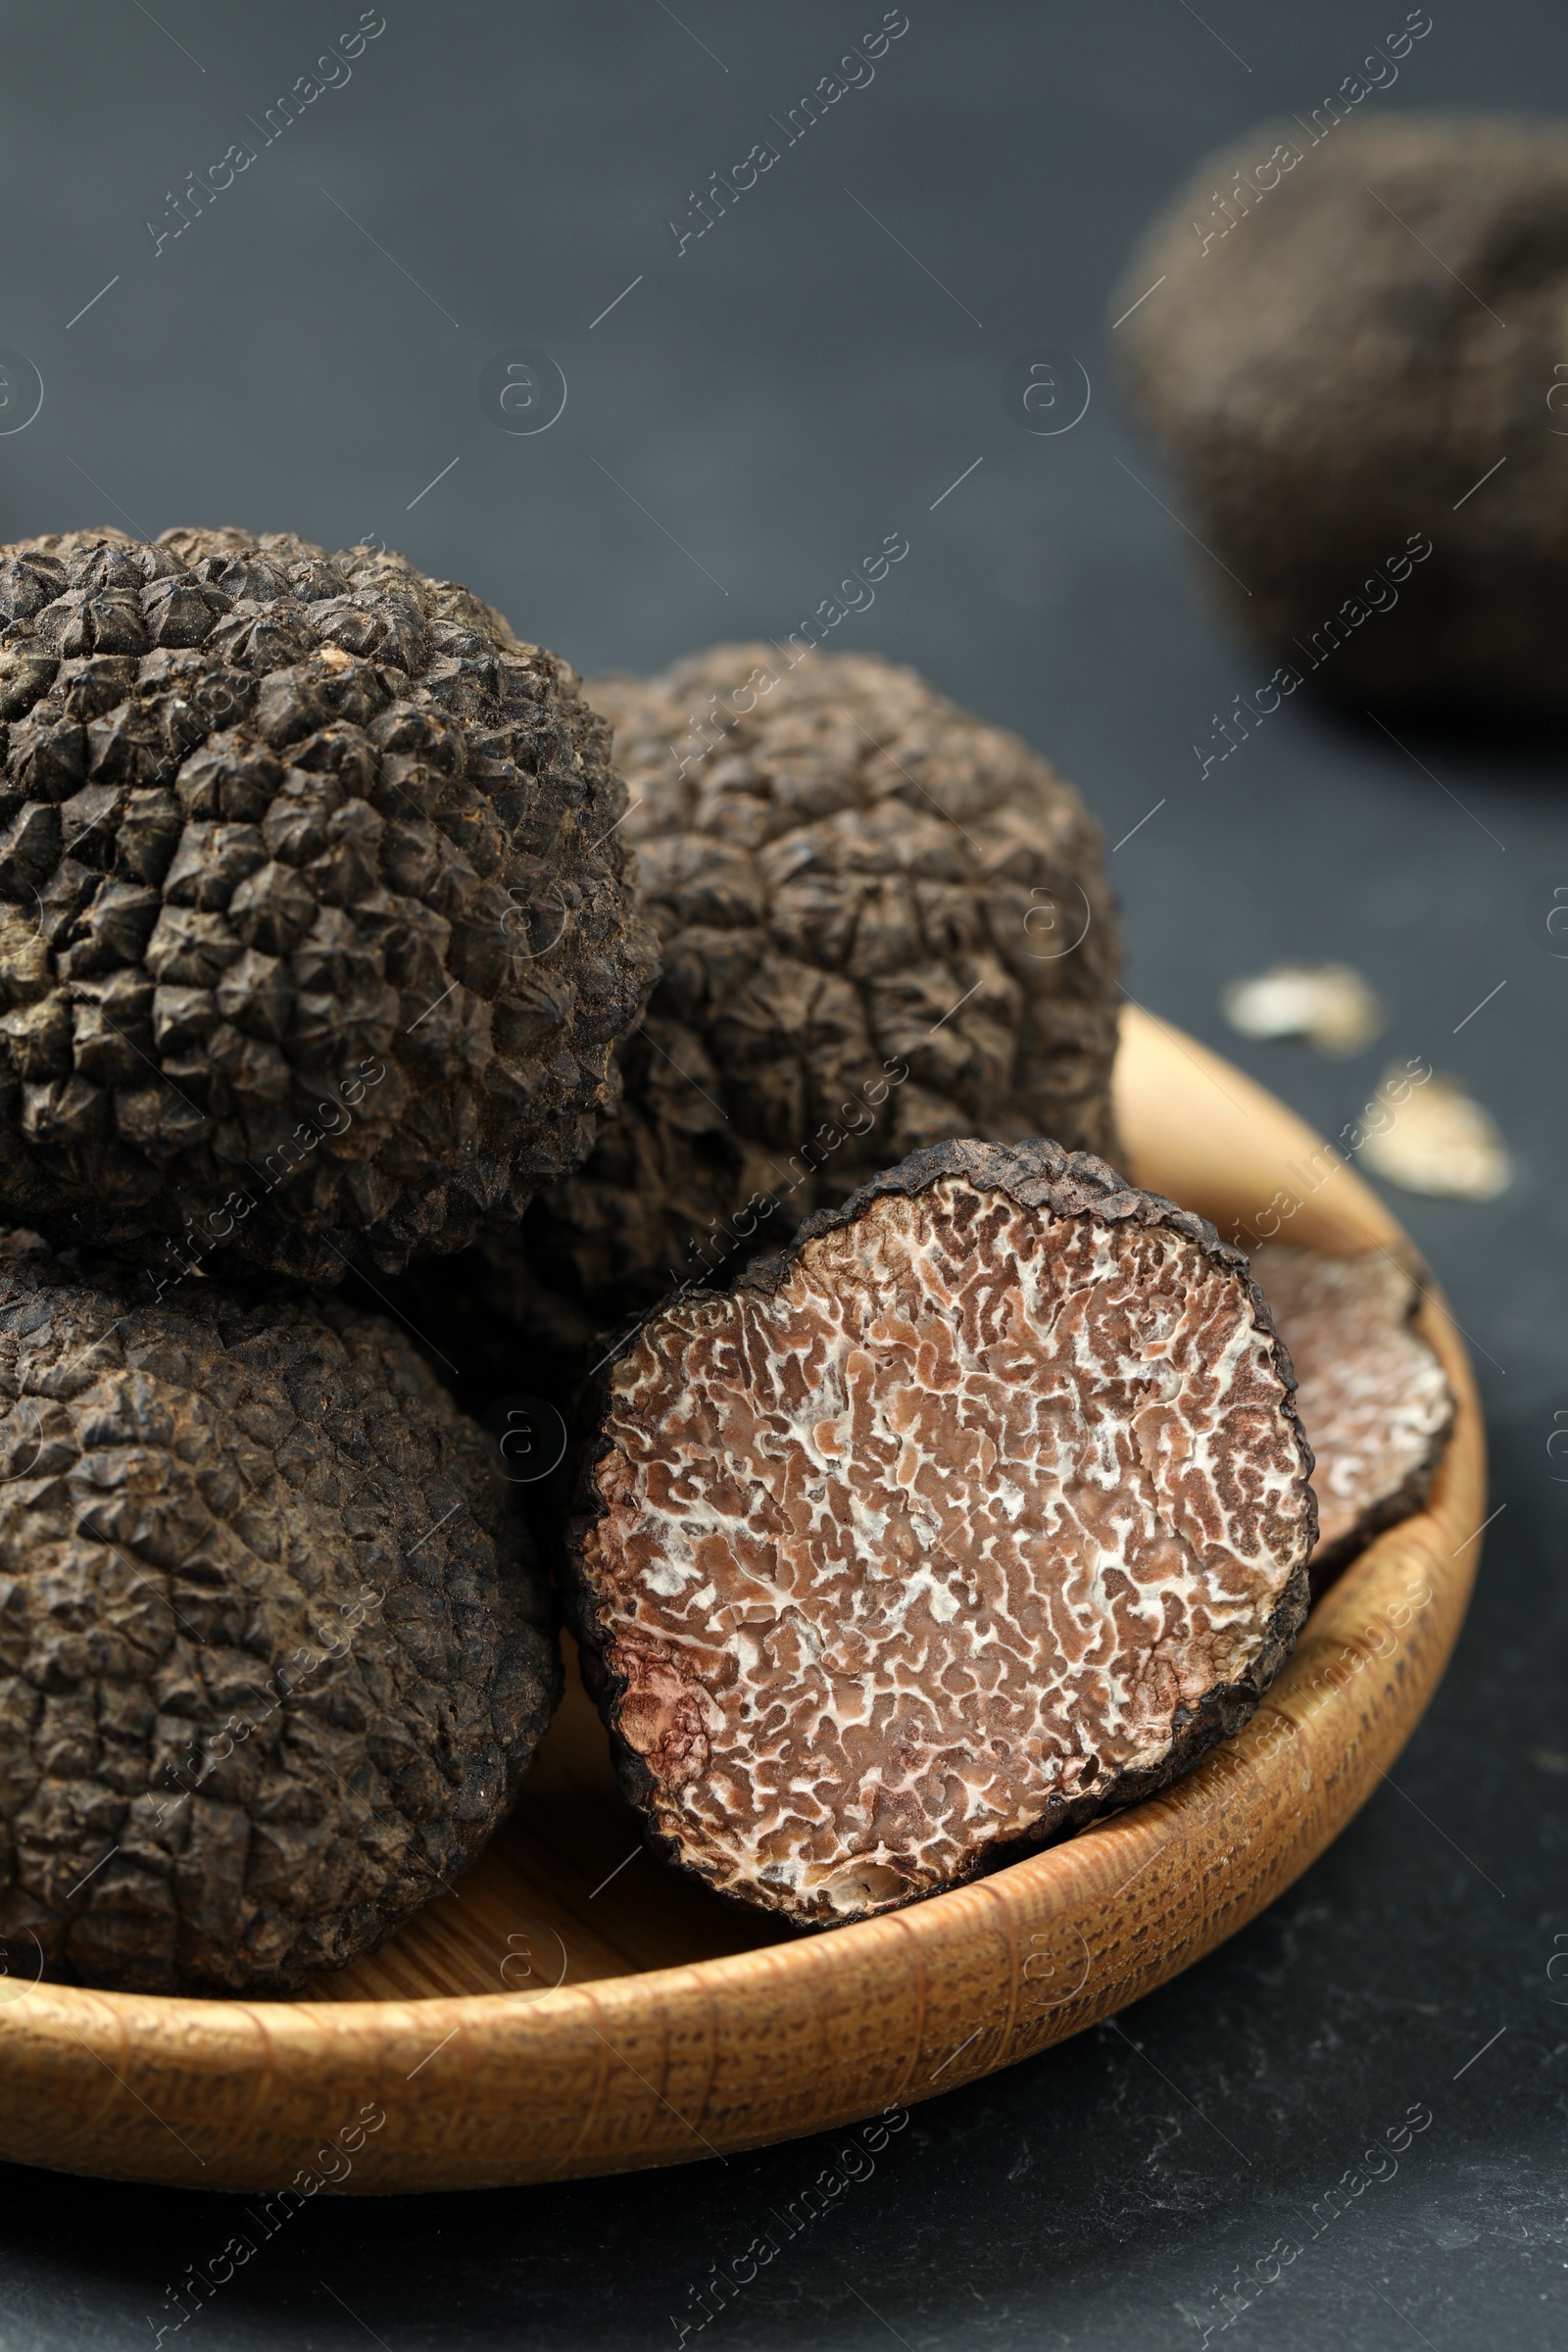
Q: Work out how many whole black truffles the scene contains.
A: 4